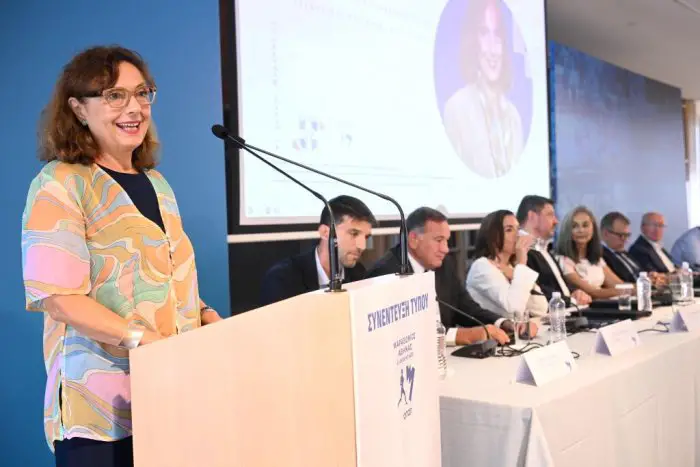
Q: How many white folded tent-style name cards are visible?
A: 3